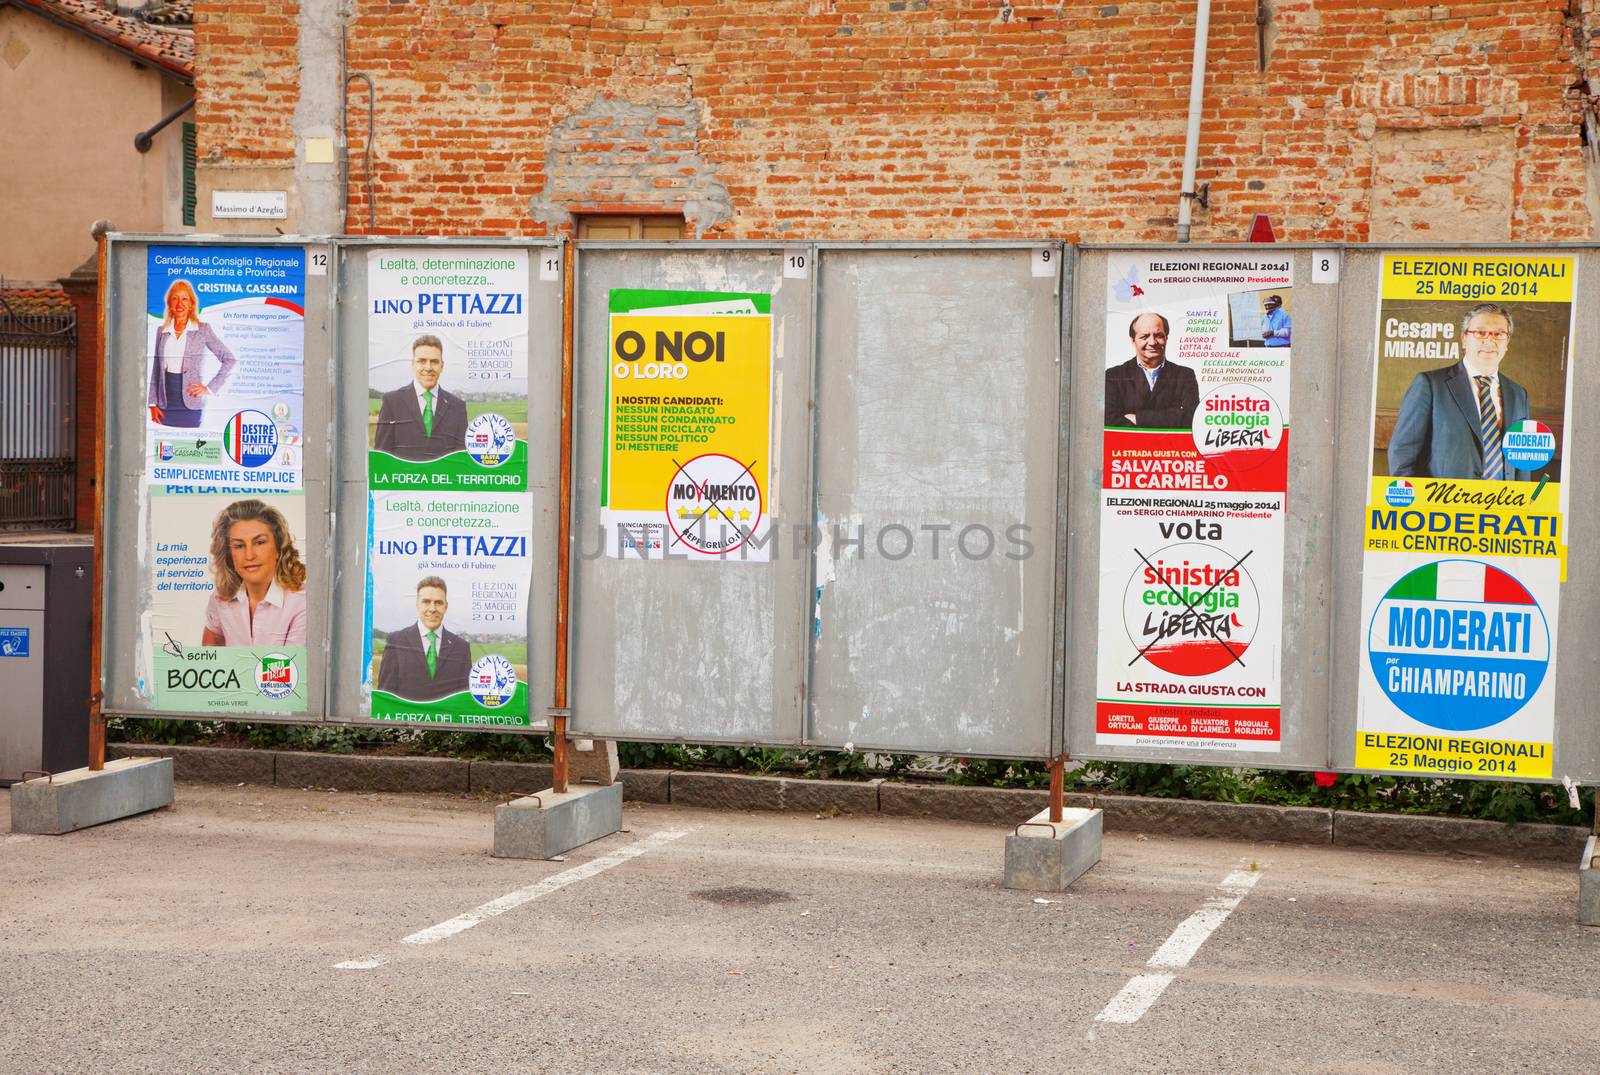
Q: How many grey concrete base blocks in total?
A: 4